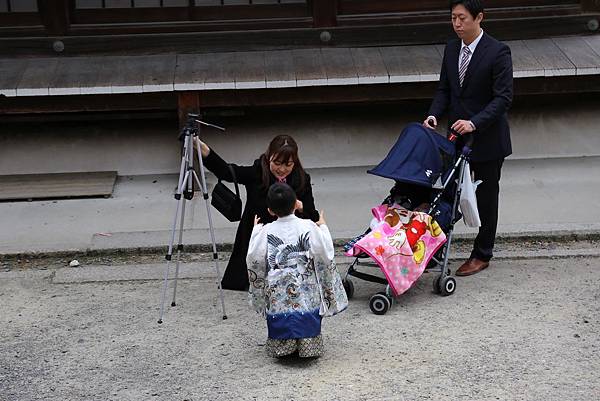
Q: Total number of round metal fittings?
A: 3